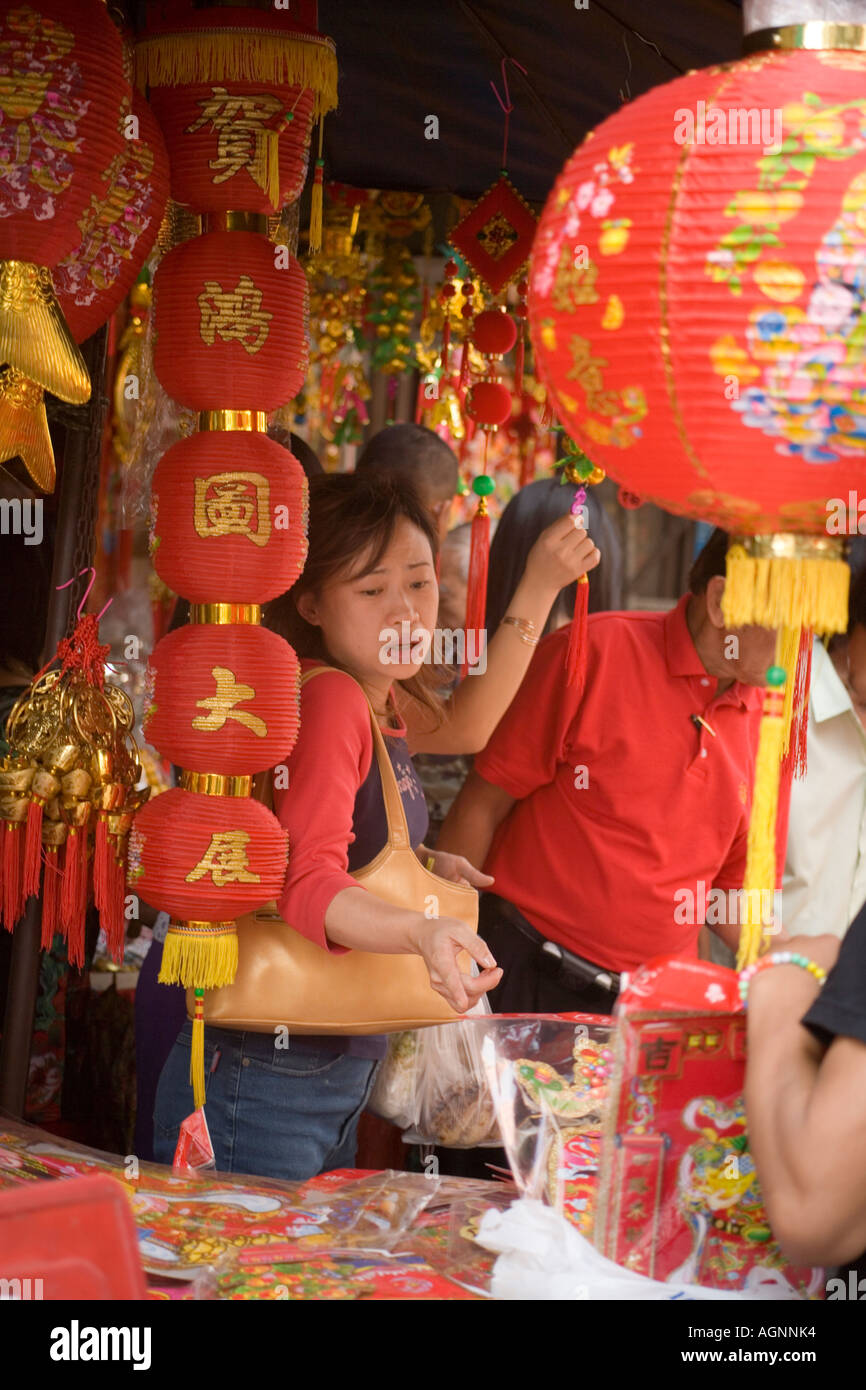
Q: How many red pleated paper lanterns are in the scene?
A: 8